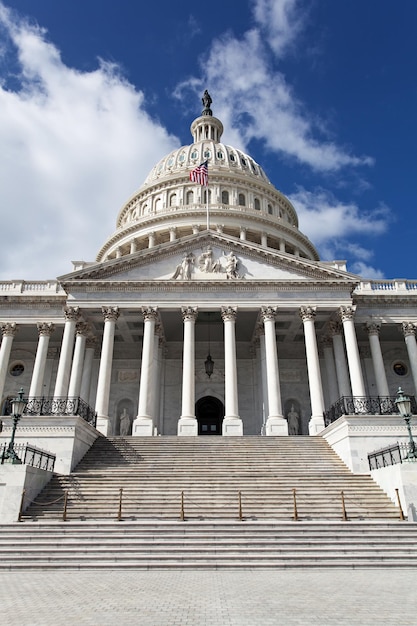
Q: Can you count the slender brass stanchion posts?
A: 8